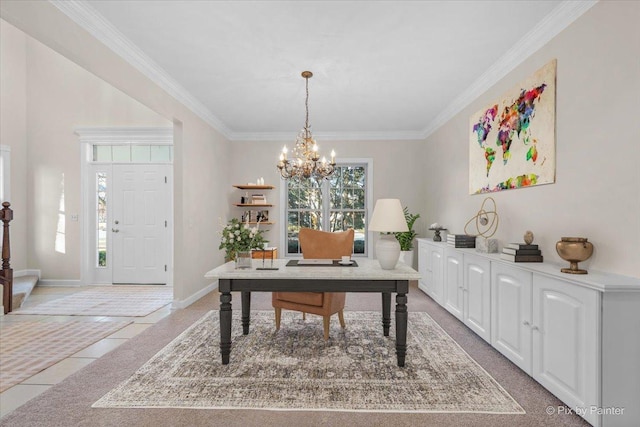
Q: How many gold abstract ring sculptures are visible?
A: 1